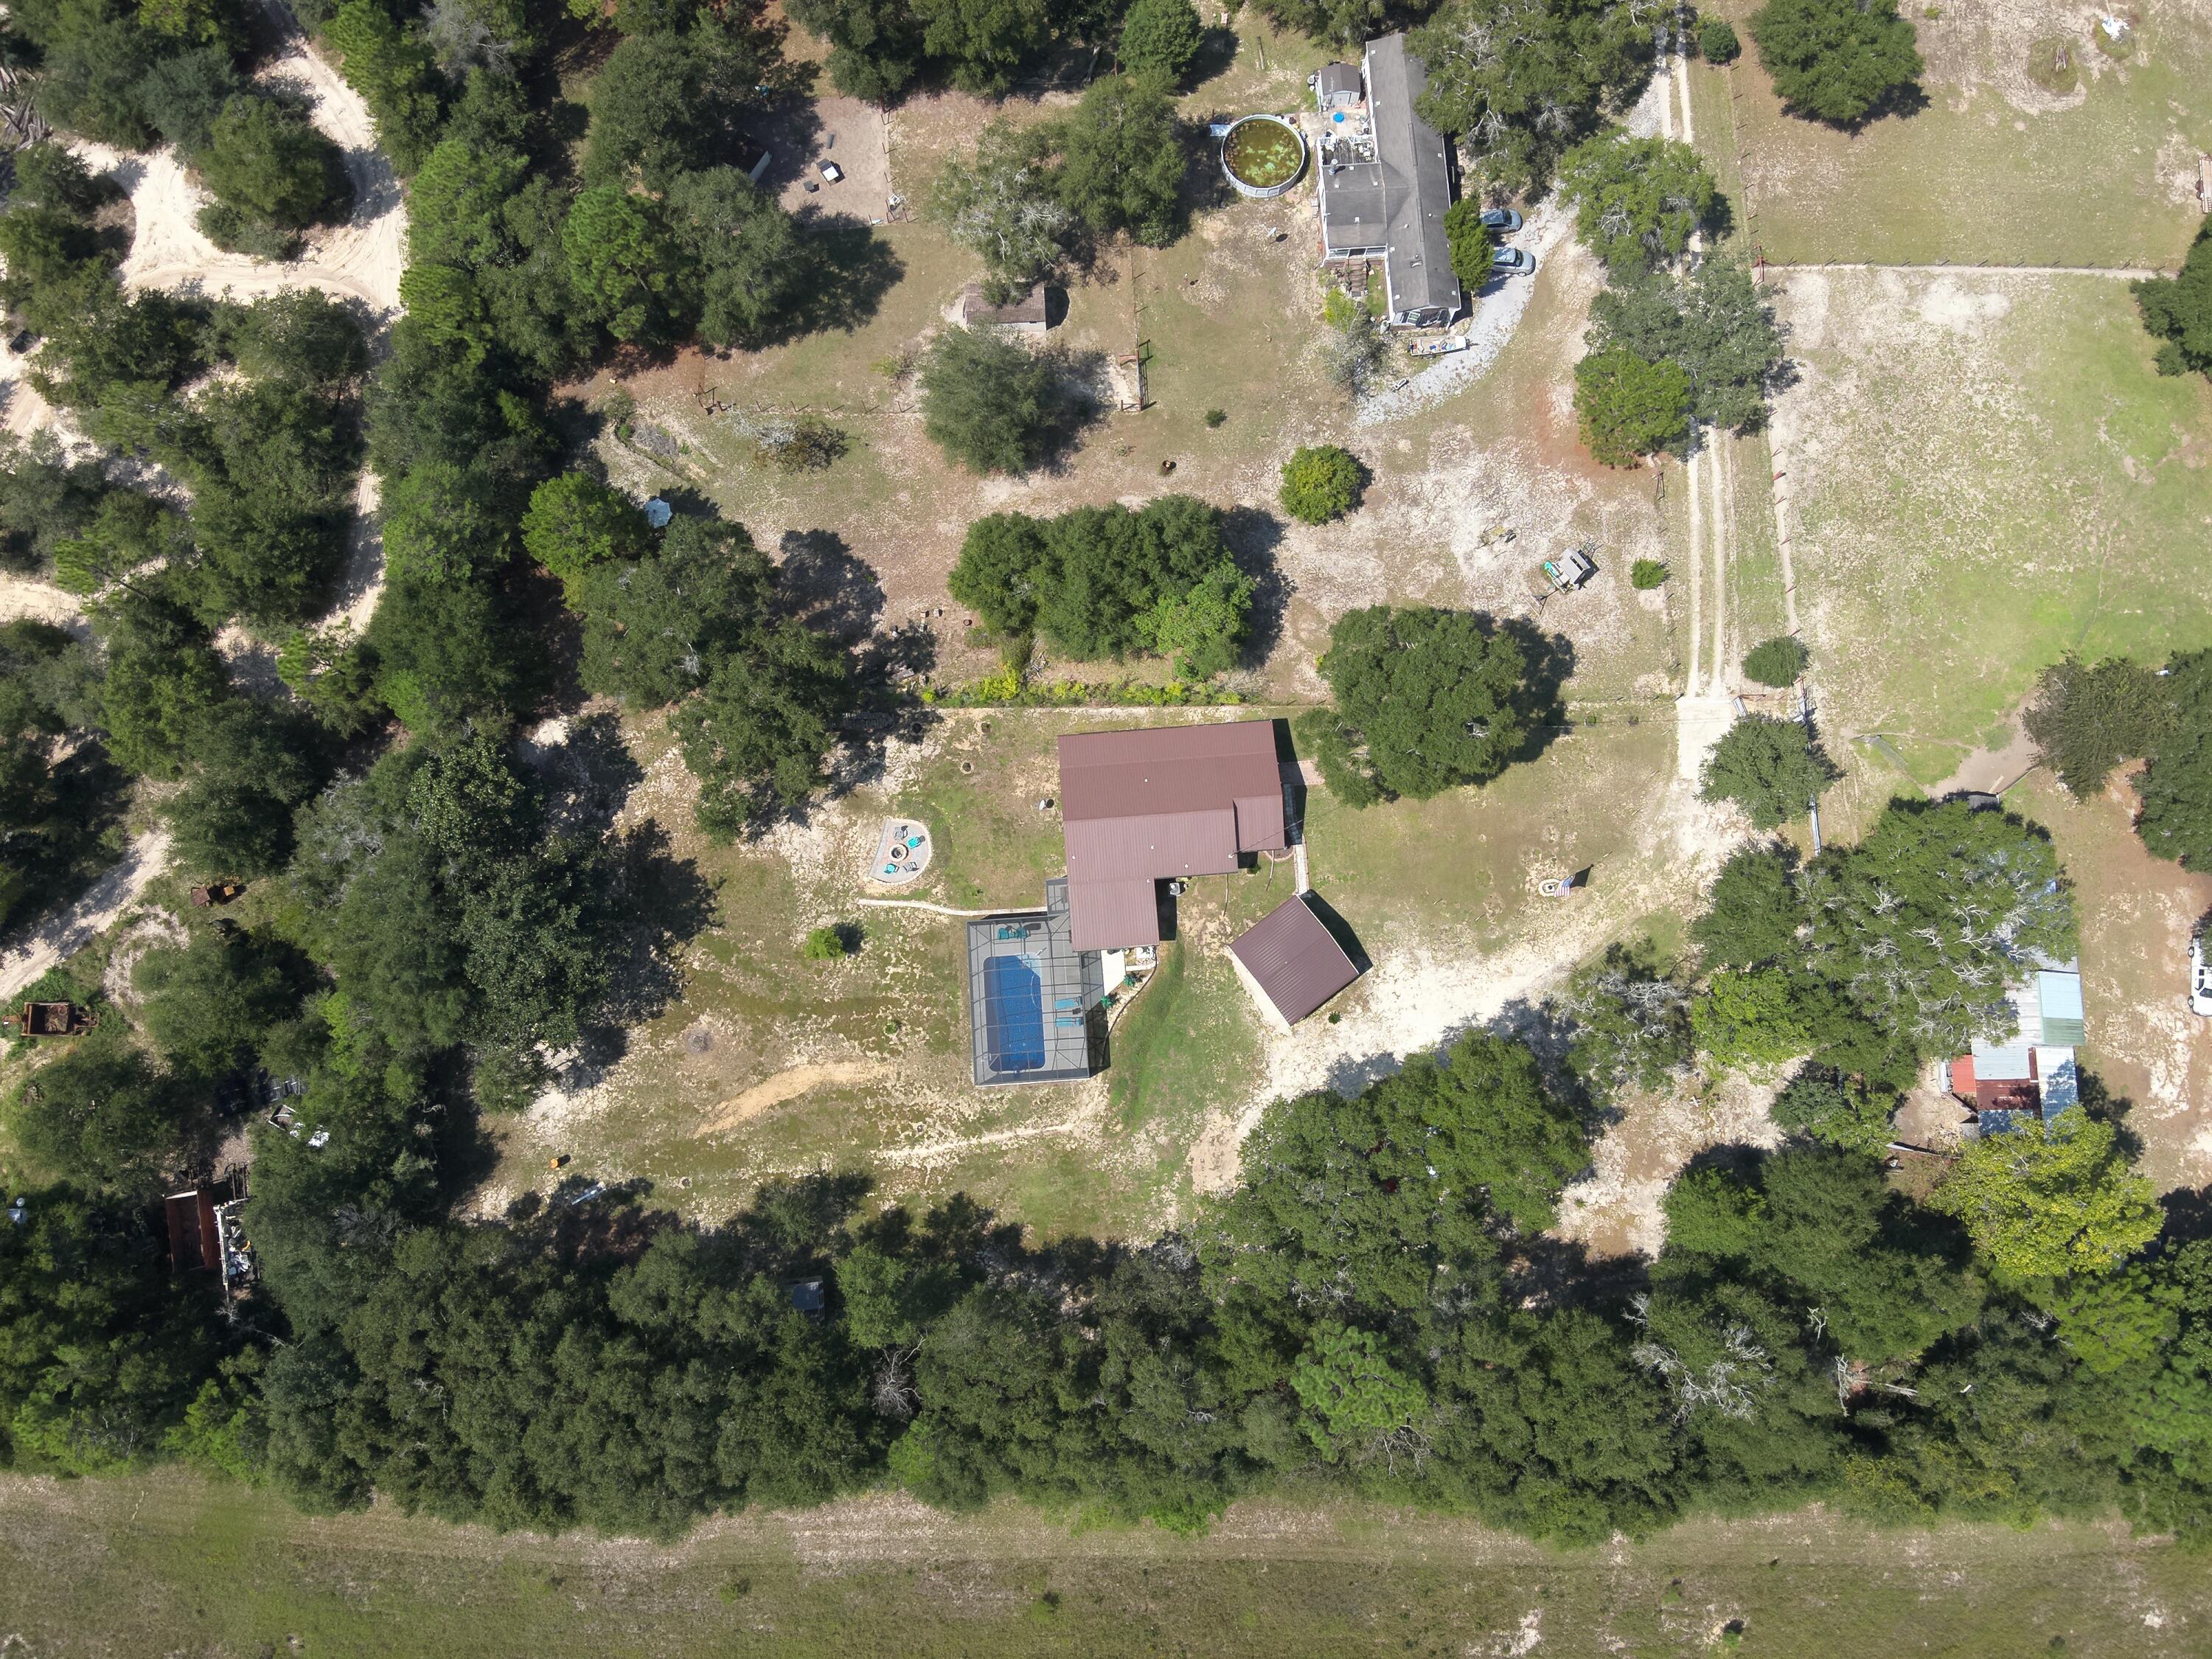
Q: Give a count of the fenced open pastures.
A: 2